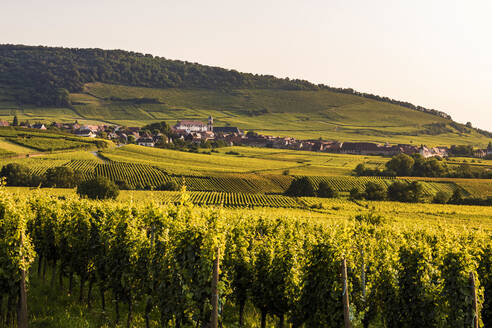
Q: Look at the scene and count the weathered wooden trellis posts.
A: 4